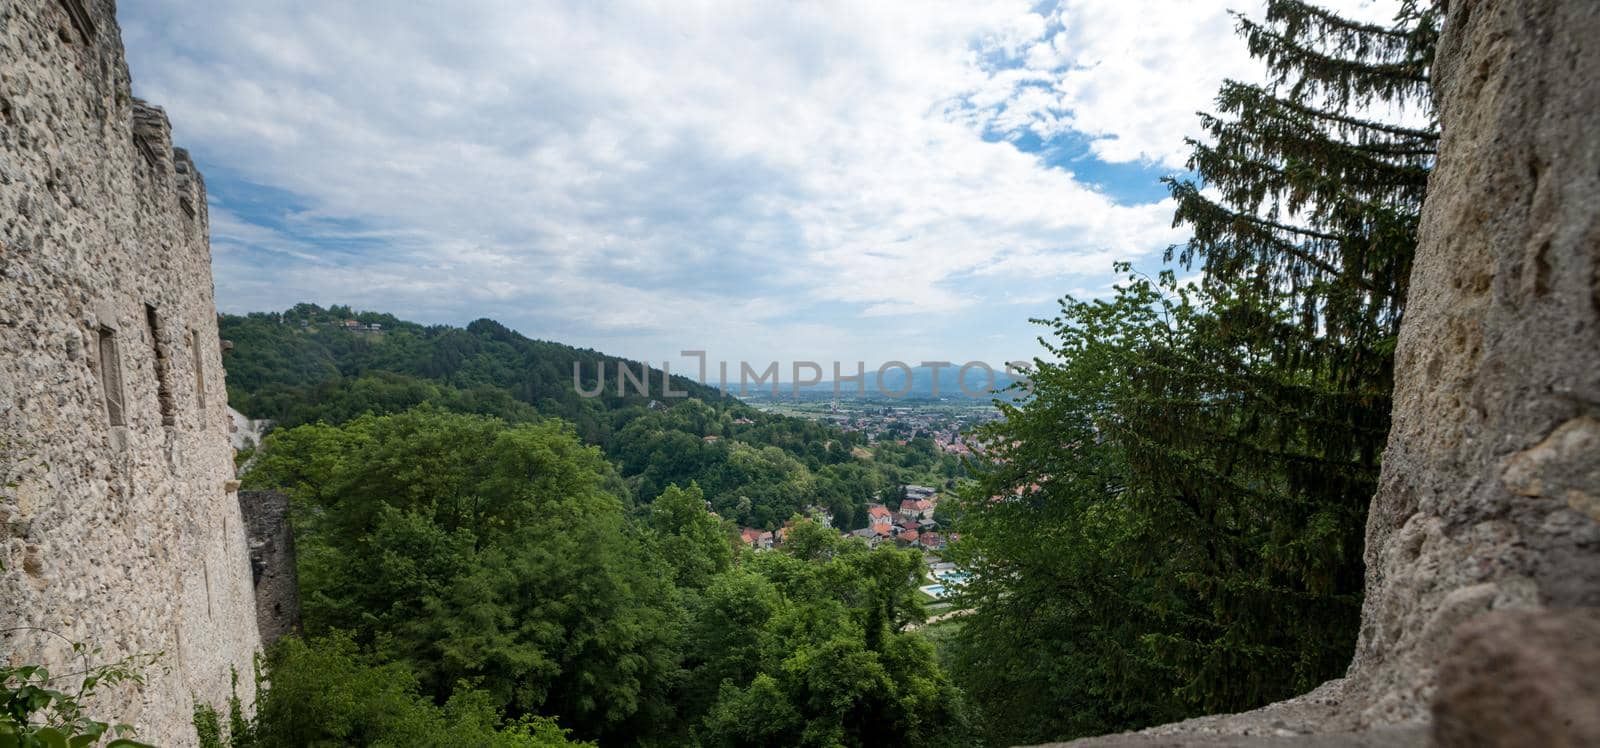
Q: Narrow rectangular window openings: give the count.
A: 3